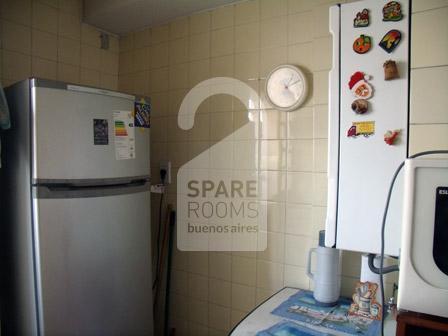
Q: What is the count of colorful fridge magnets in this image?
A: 9